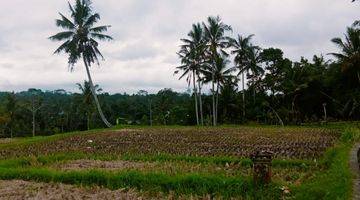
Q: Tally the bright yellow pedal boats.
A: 0